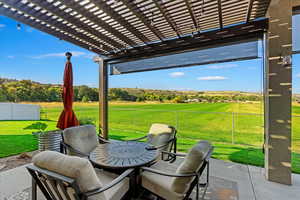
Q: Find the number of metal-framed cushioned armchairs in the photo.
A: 4